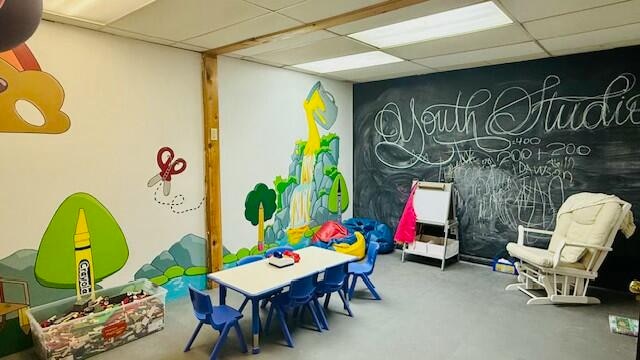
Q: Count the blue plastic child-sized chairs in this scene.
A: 6